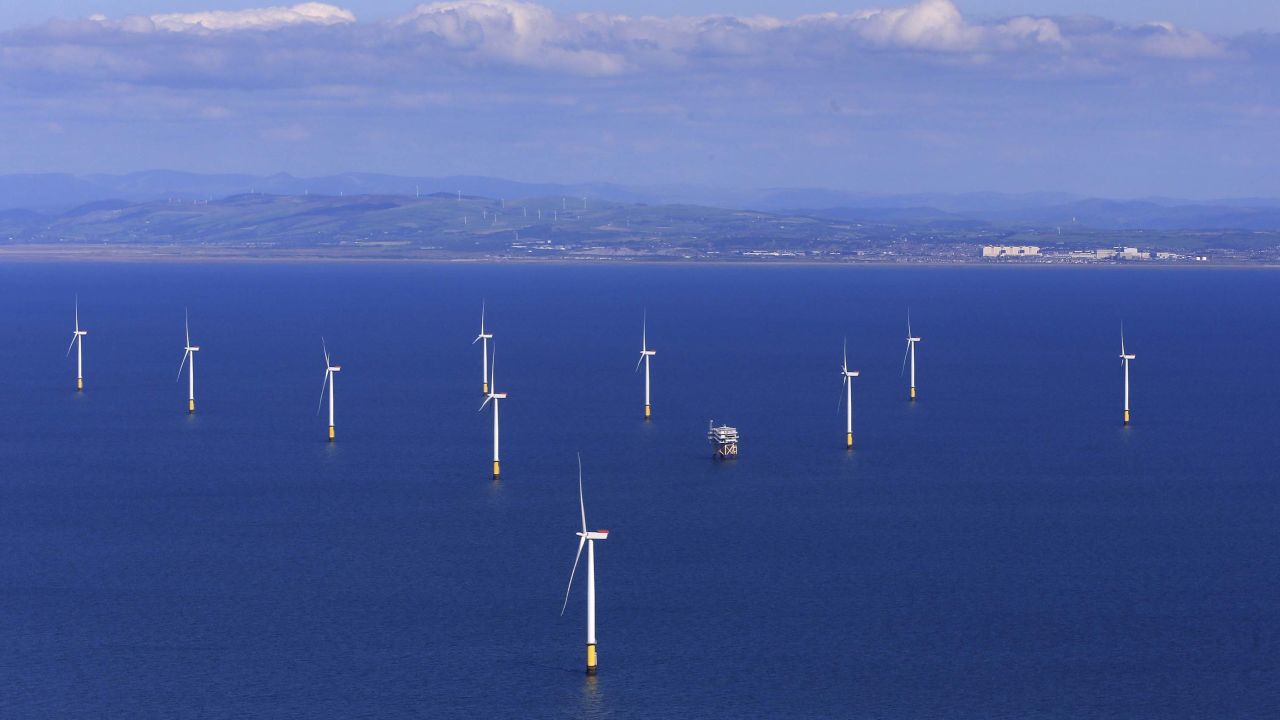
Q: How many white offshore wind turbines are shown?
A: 10